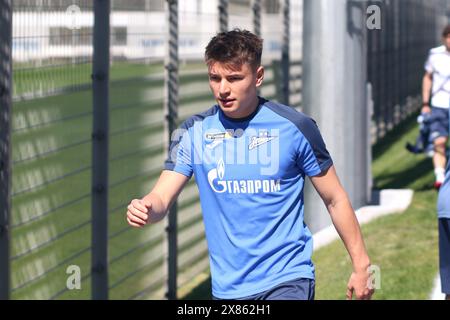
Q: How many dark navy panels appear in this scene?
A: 2